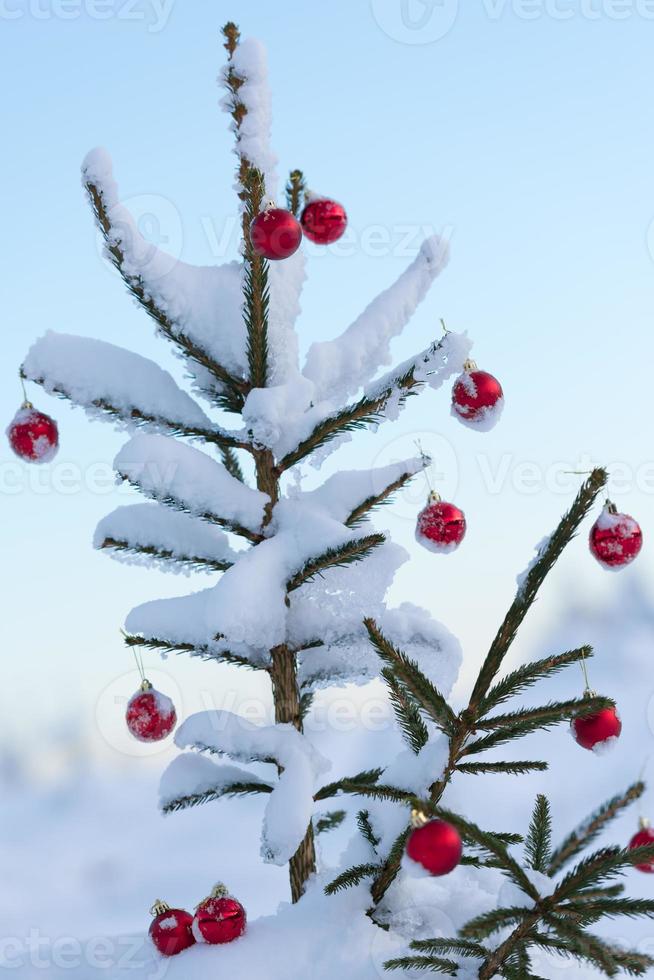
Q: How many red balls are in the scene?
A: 12